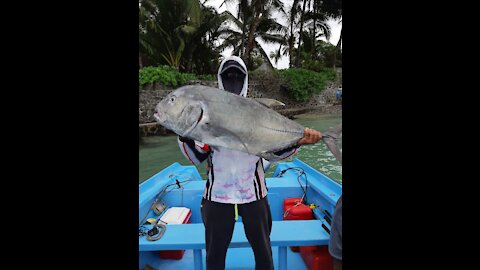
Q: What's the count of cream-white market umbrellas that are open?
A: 0